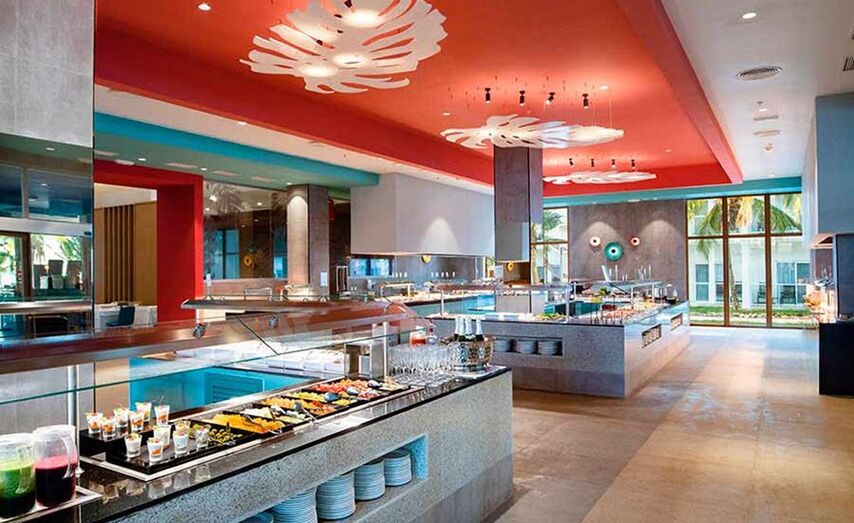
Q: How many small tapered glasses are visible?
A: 12